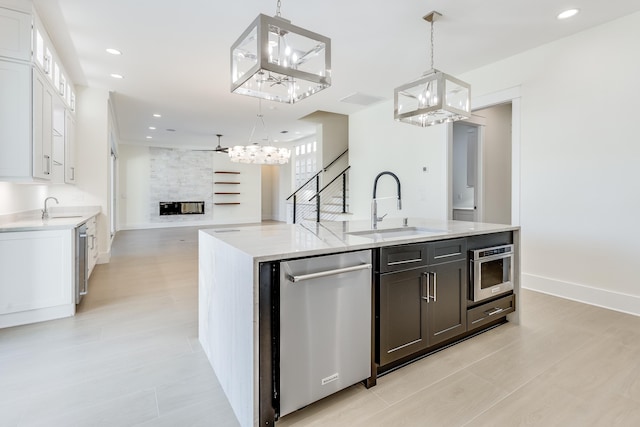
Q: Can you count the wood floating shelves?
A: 4